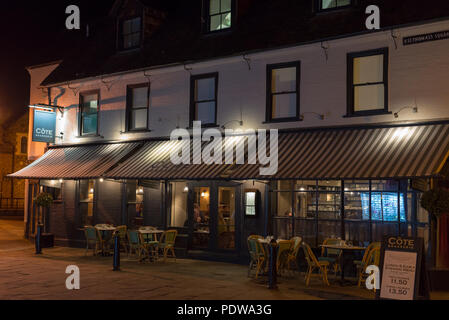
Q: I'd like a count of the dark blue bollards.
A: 3